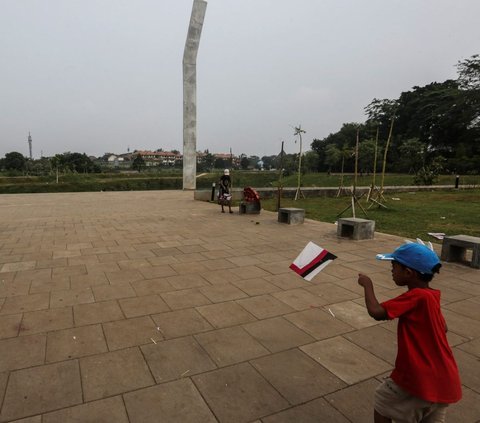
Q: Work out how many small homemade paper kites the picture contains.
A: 1